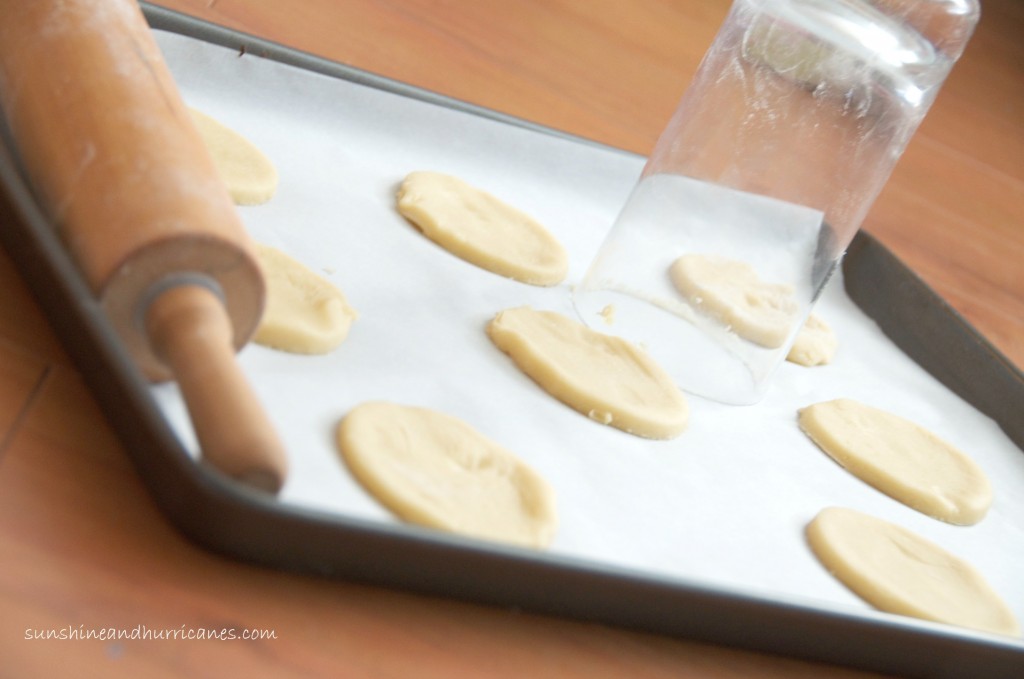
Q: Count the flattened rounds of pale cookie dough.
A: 8